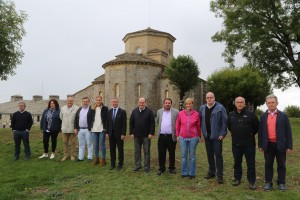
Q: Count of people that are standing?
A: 12